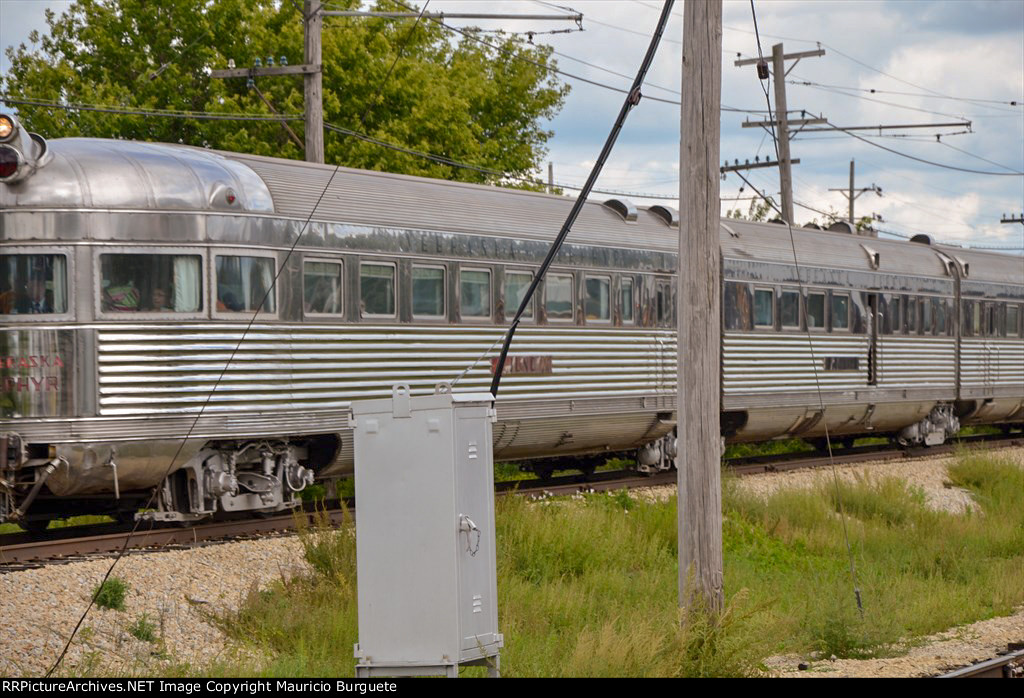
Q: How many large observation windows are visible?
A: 3